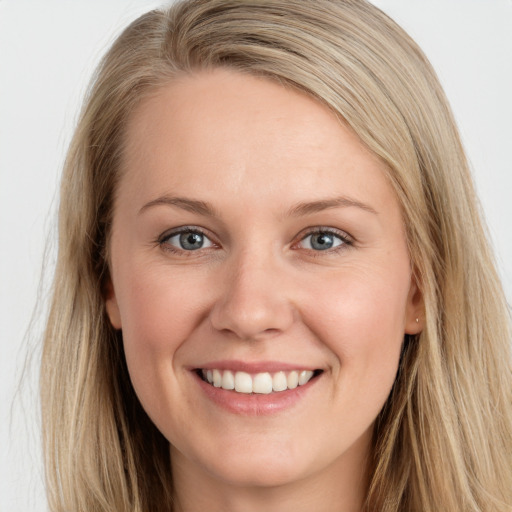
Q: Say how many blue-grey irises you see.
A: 2